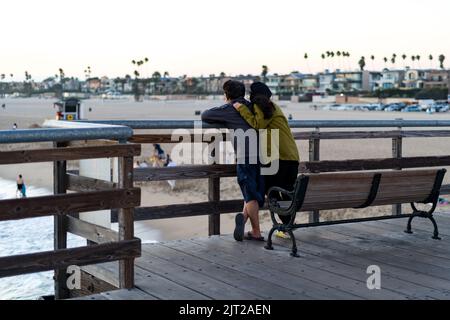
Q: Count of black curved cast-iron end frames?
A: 2